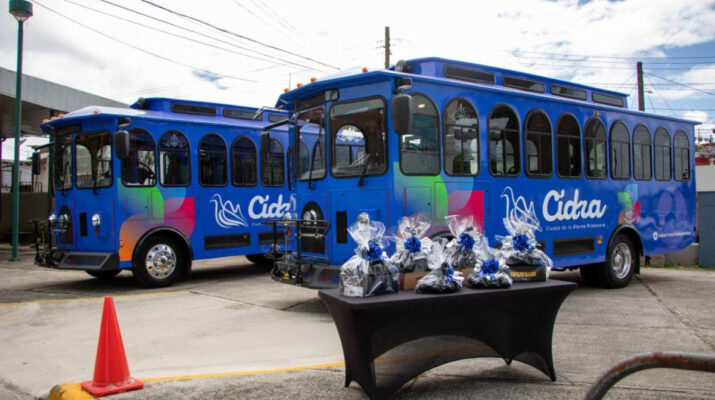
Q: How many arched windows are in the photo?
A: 15